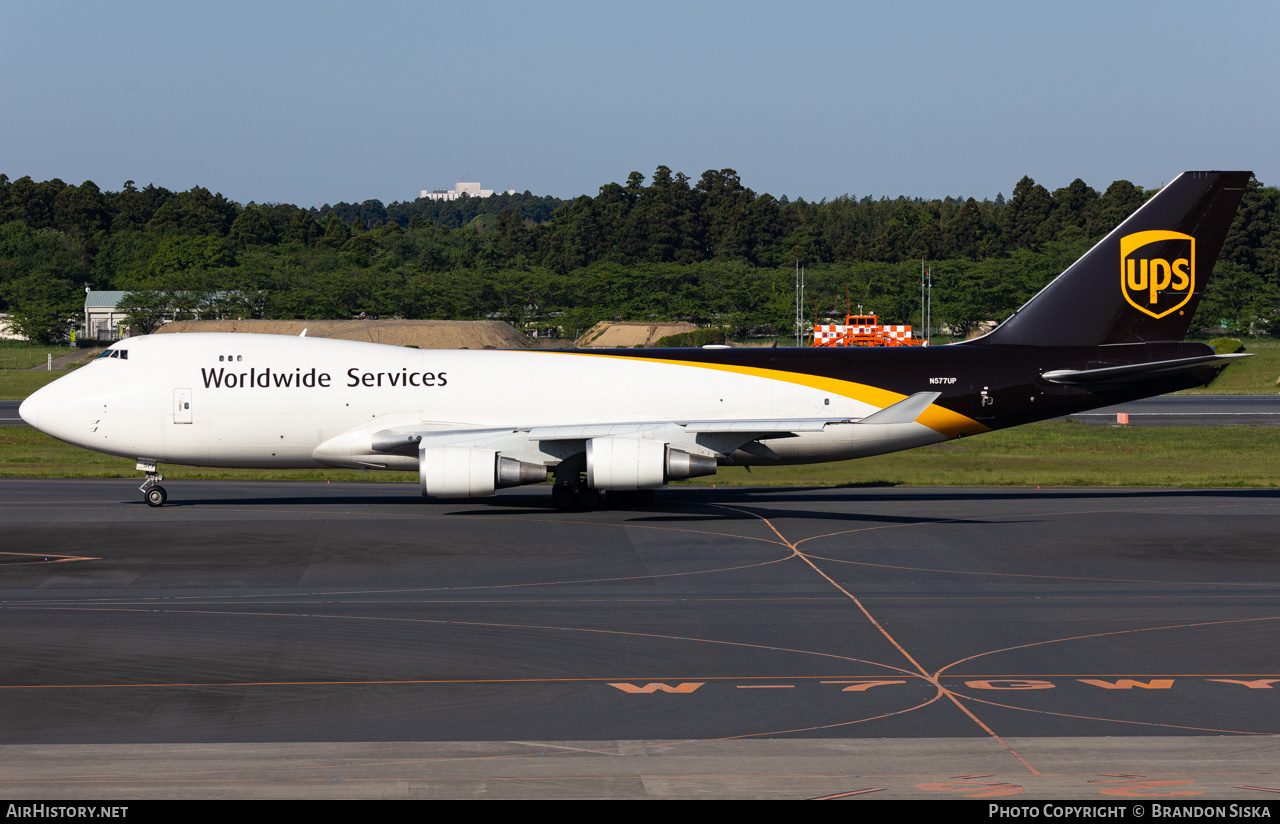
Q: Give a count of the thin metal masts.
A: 4